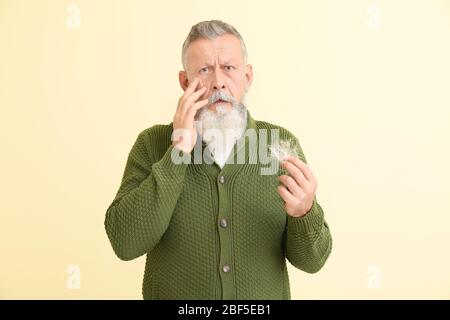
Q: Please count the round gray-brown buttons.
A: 3